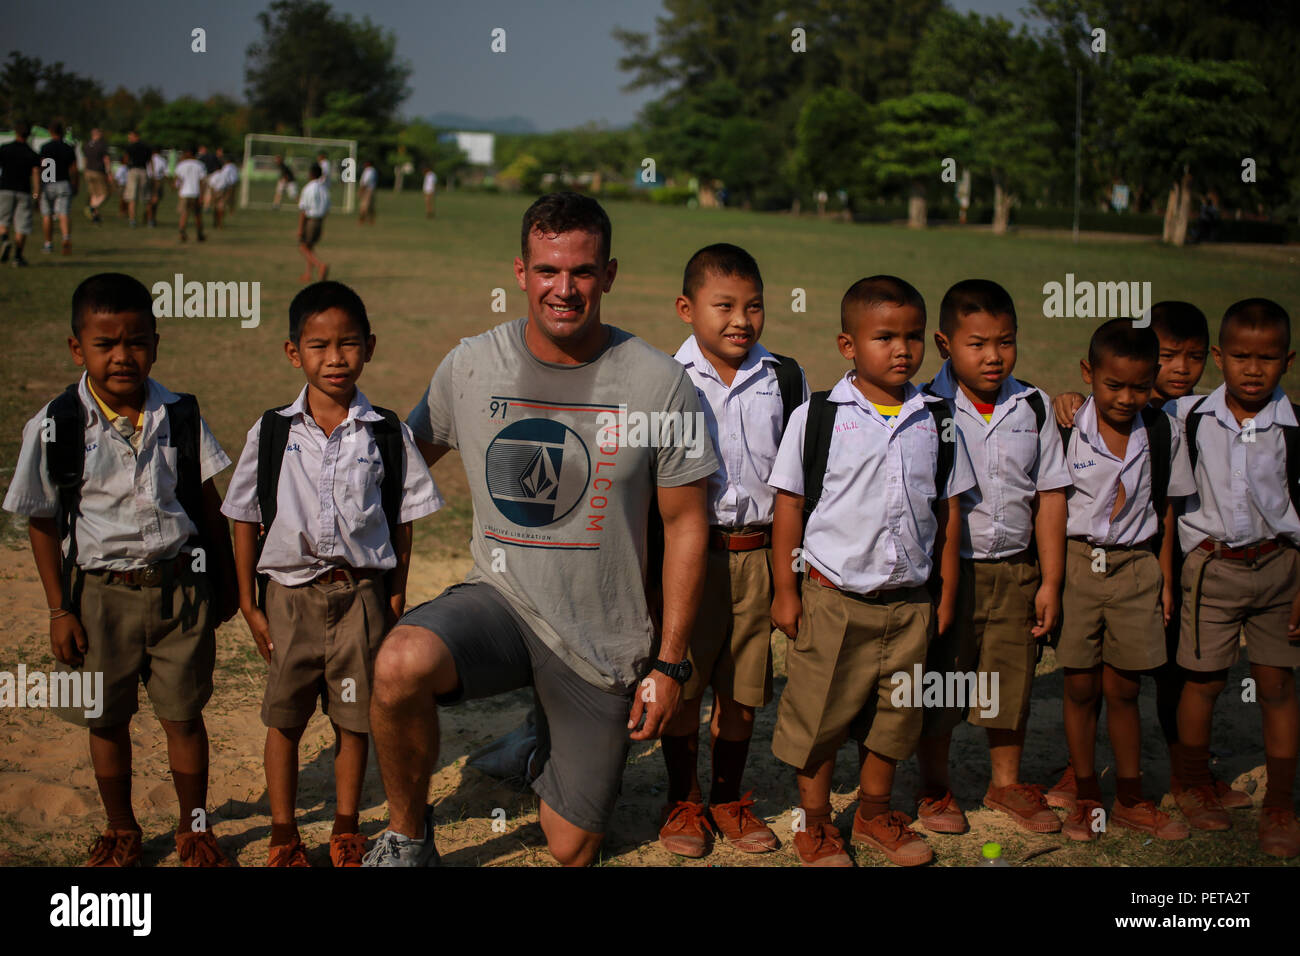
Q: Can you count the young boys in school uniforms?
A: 8